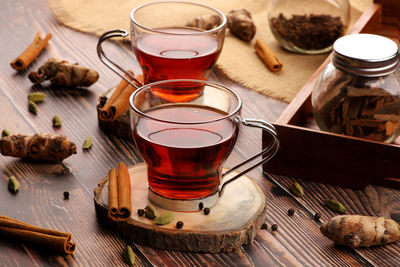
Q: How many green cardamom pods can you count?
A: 11